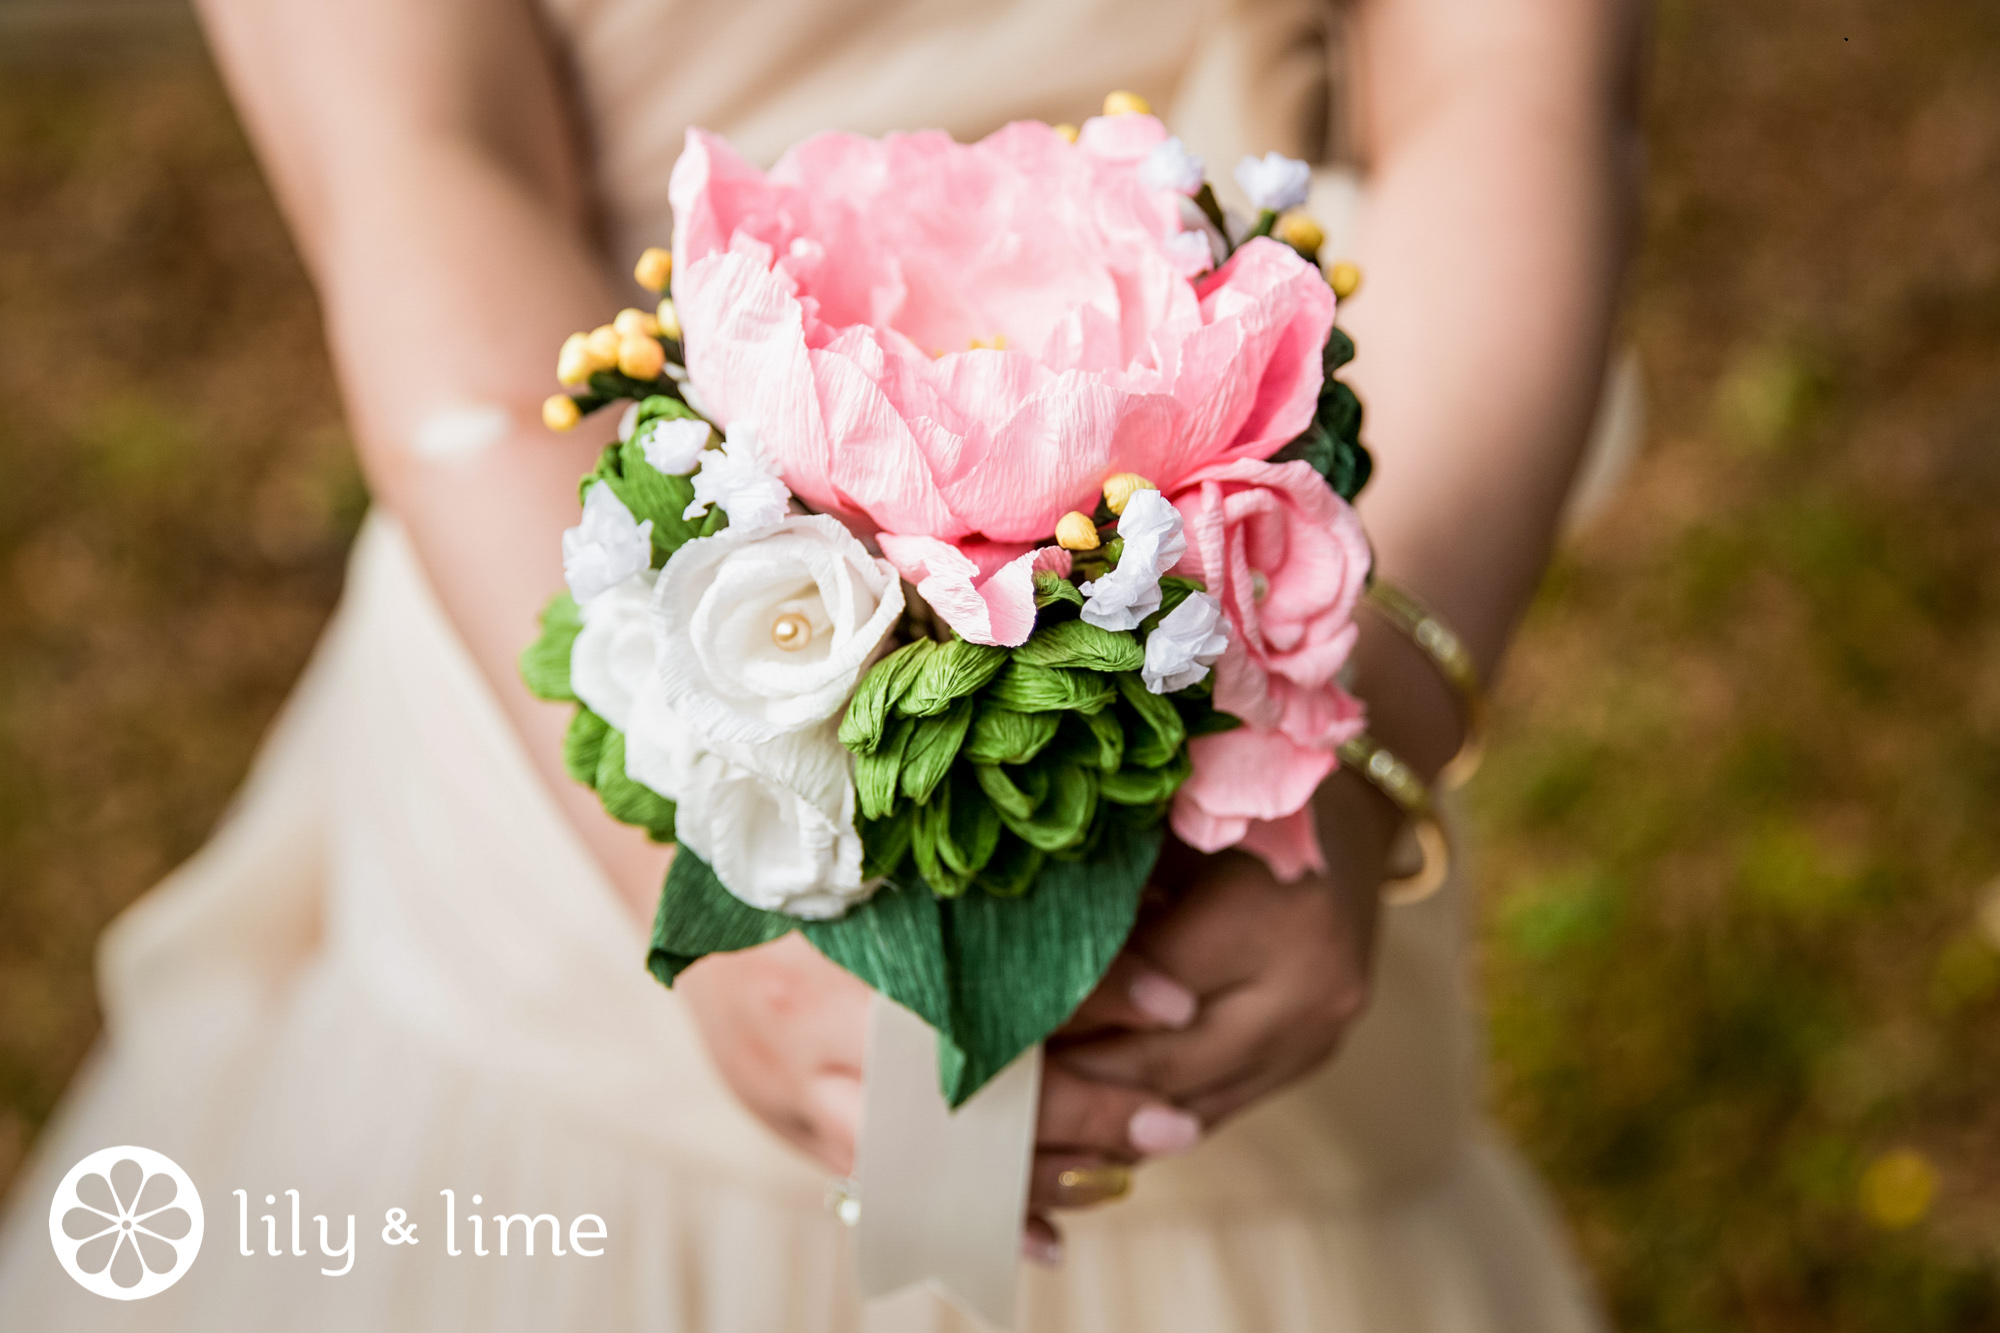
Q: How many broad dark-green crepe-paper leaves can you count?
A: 2